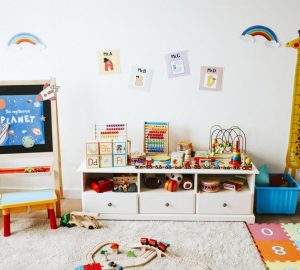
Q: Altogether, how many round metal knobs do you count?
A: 3